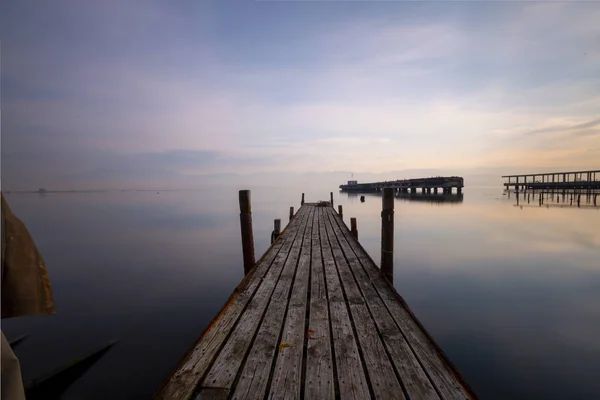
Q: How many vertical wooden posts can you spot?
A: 8